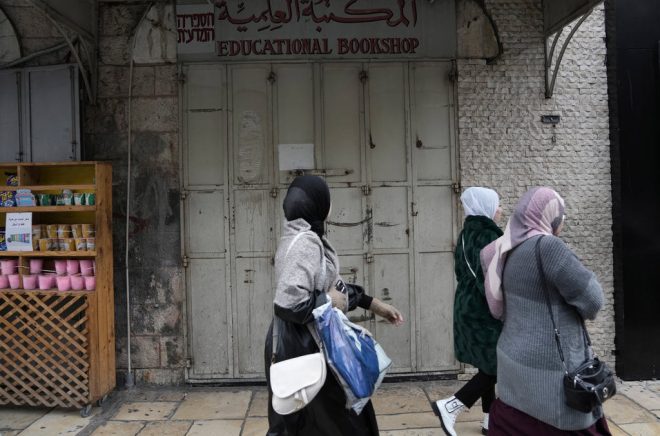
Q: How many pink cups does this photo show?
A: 12